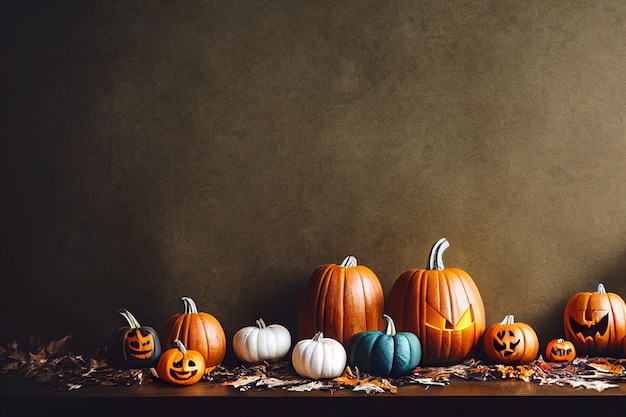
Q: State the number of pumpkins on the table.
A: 11